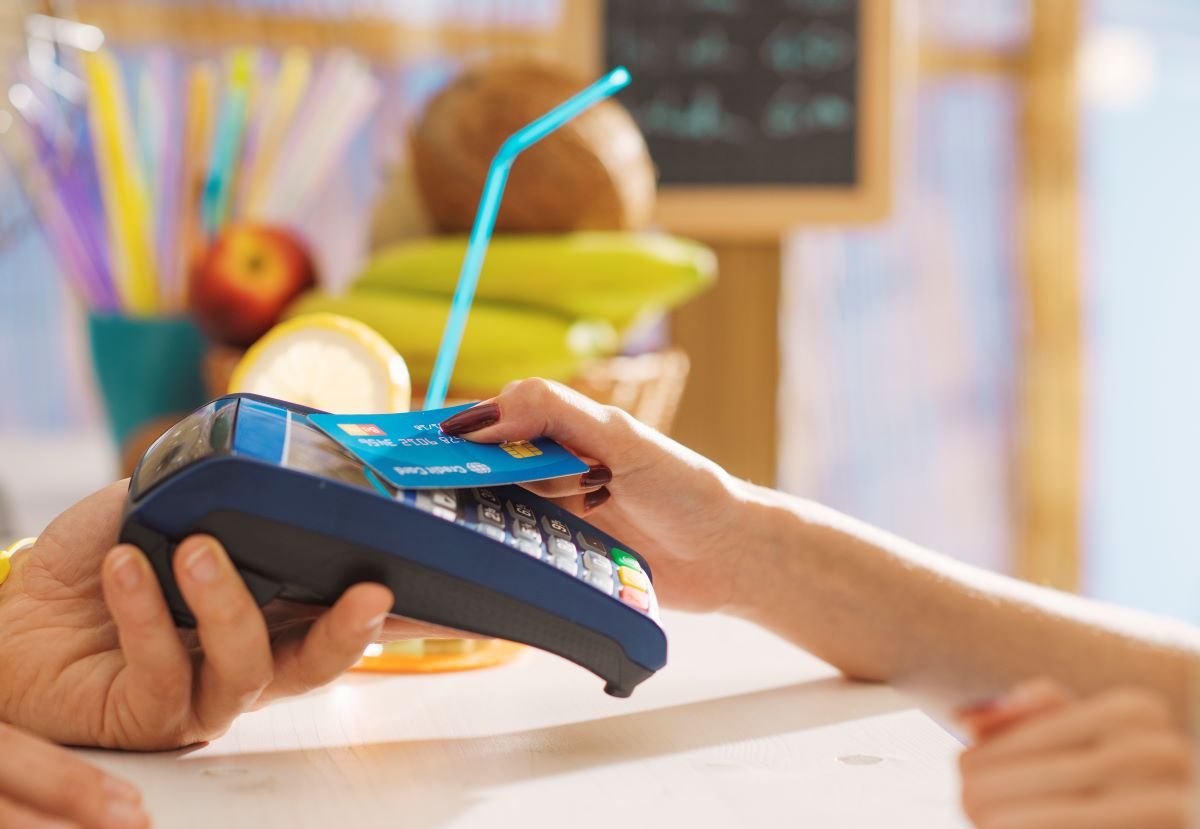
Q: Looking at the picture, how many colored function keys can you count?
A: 3